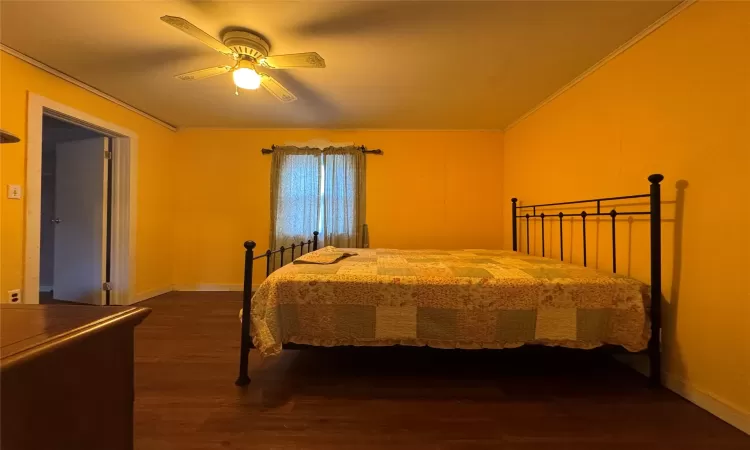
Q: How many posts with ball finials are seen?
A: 4